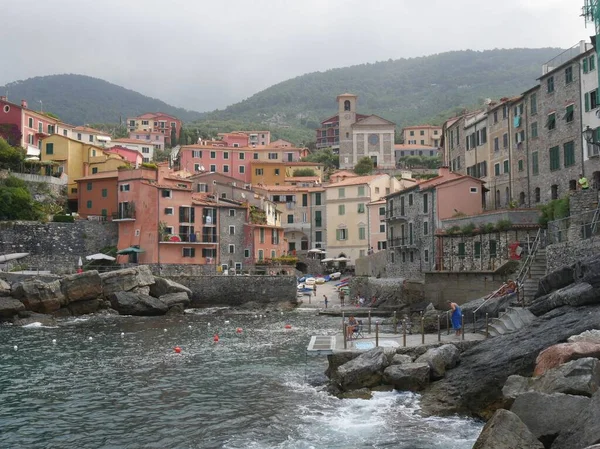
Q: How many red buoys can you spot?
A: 4